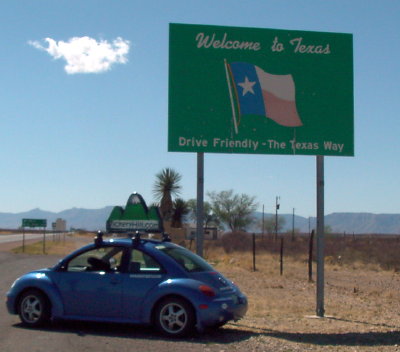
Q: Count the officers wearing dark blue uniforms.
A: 0